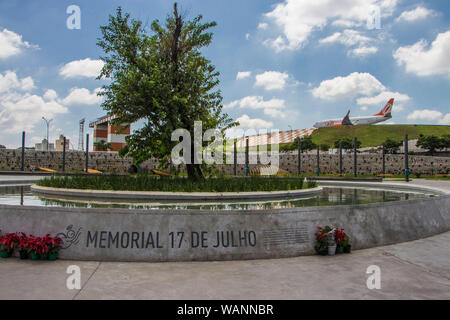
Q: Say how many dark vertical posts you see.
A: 11